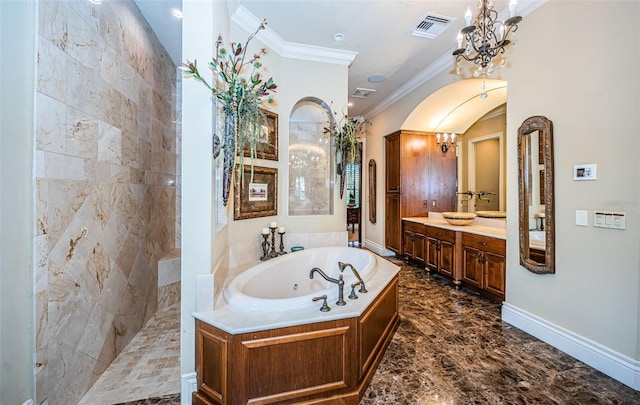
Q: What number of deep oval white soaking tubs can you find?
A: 1